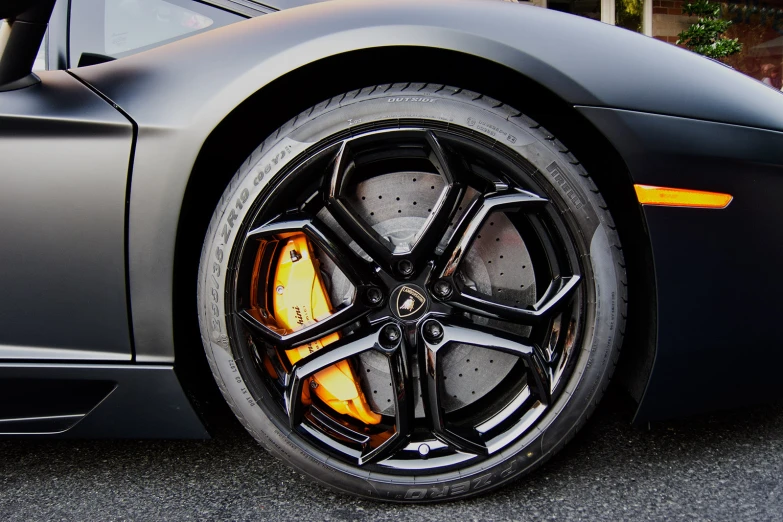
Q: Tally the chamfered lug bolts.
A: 5